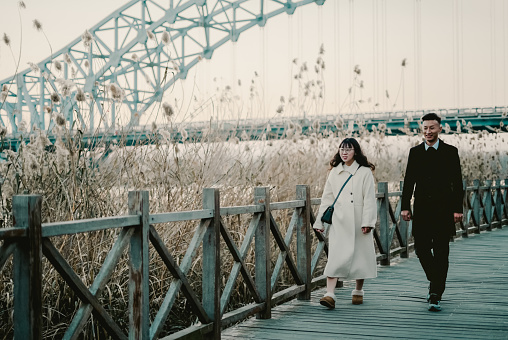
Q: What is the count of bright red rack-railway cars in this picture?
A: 0